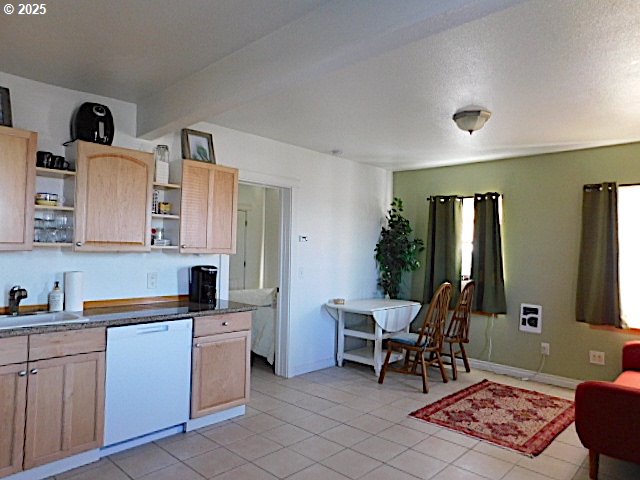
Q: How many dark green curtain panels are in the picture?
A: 3